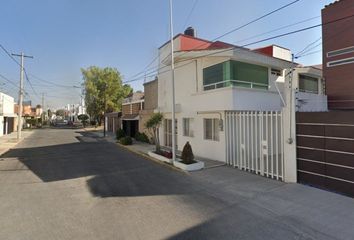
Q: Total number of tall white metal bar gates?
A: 1